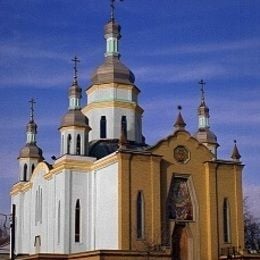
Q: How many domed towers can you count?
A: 4